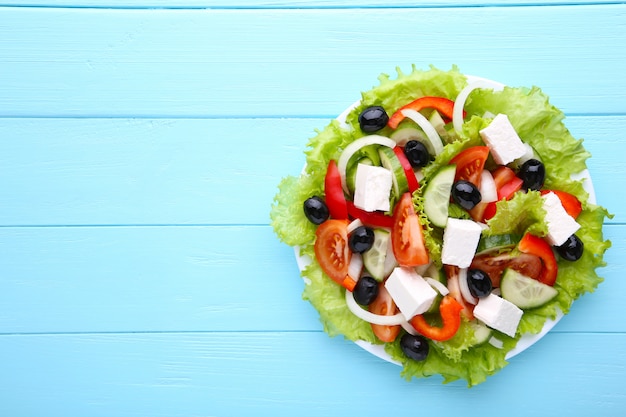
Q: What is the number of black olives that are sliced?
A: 0